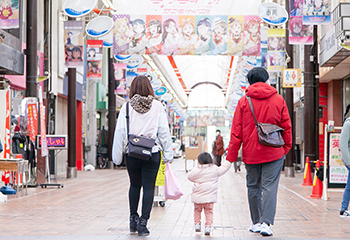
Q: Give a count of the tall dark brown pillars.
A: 5